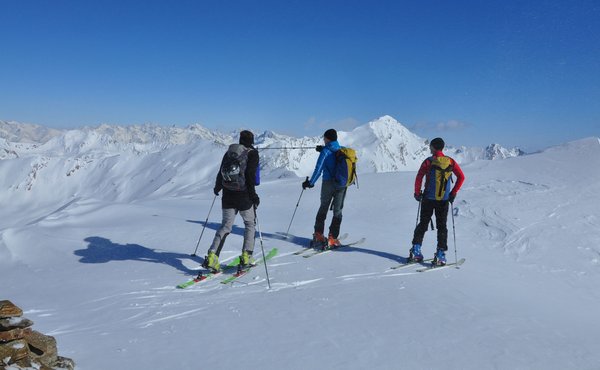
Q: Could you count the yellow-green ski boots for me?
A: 2